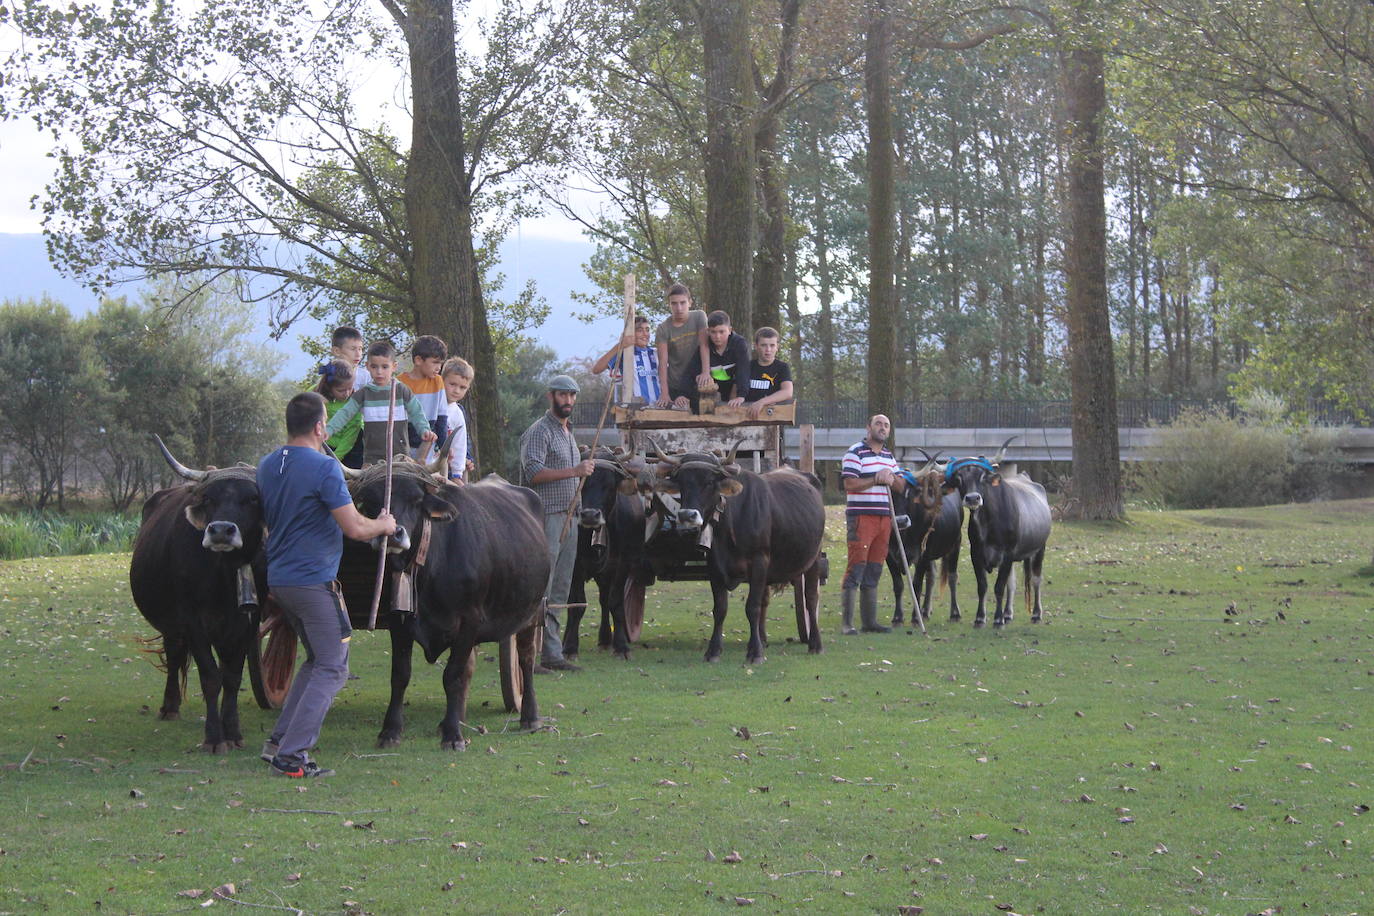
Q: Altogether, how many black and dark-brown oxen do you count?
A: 6